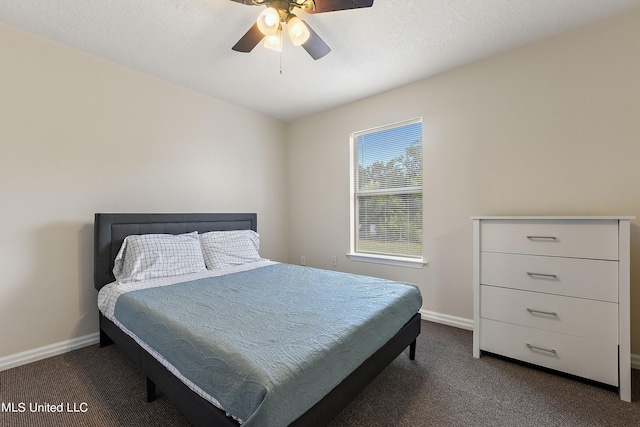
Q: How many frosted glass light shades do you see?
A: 3